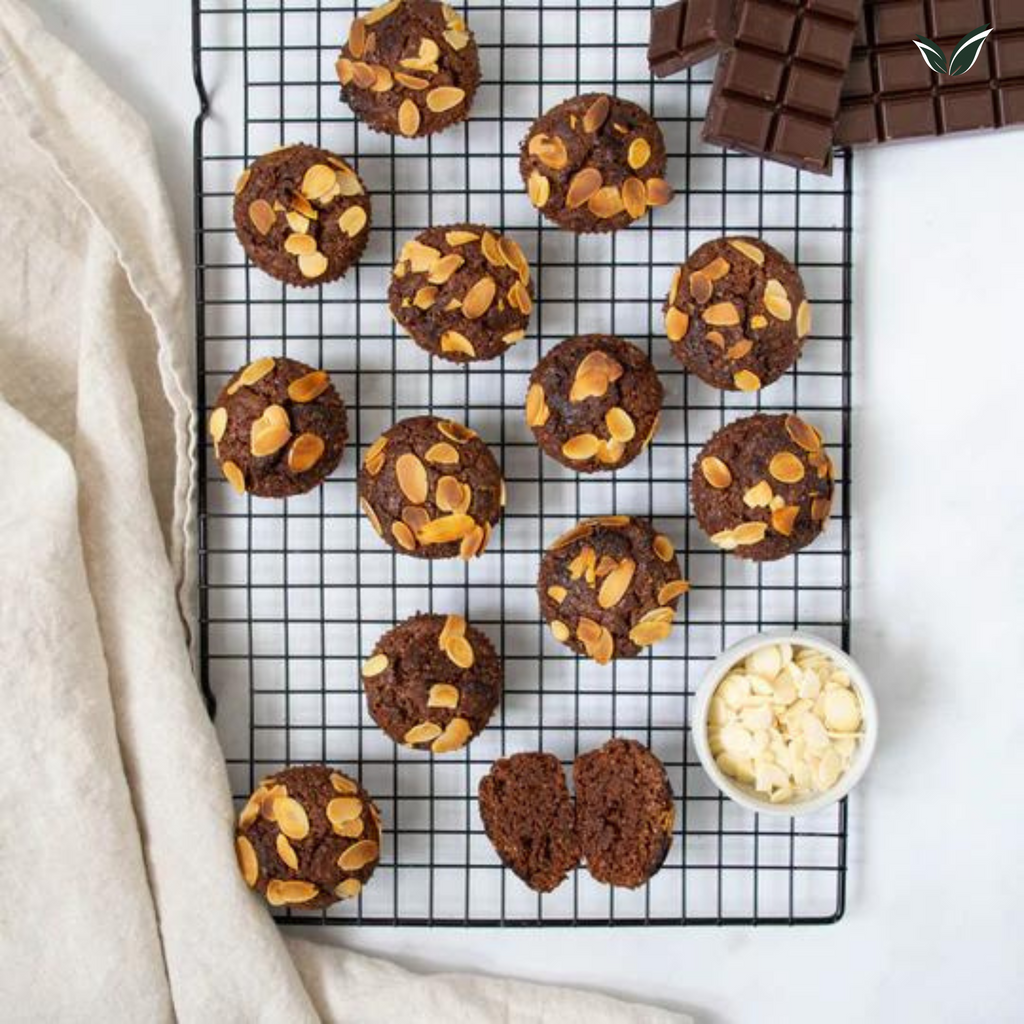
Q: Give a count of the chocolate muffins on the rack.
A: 13